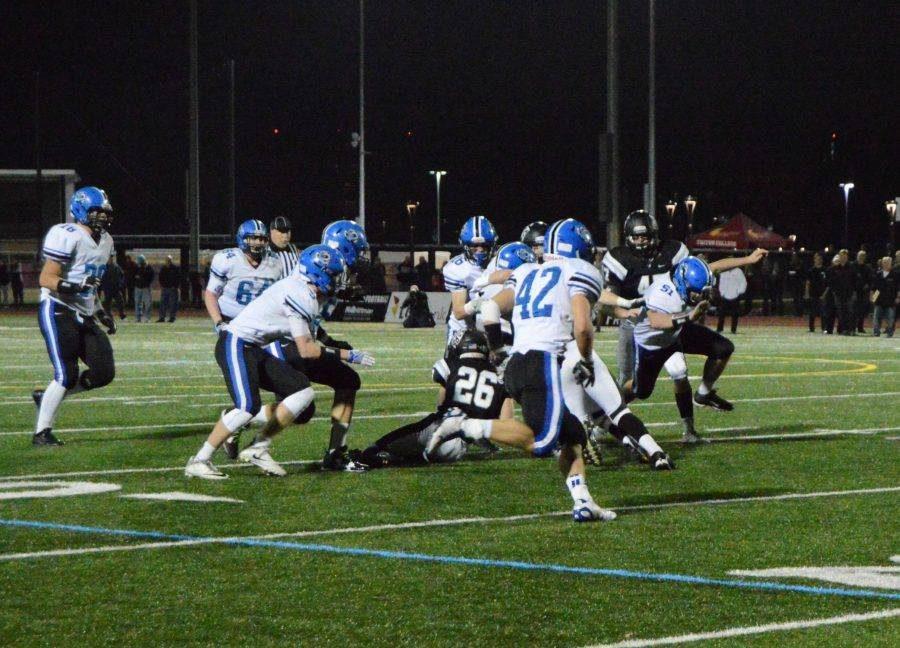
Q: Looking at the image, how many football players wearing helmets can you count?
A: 11